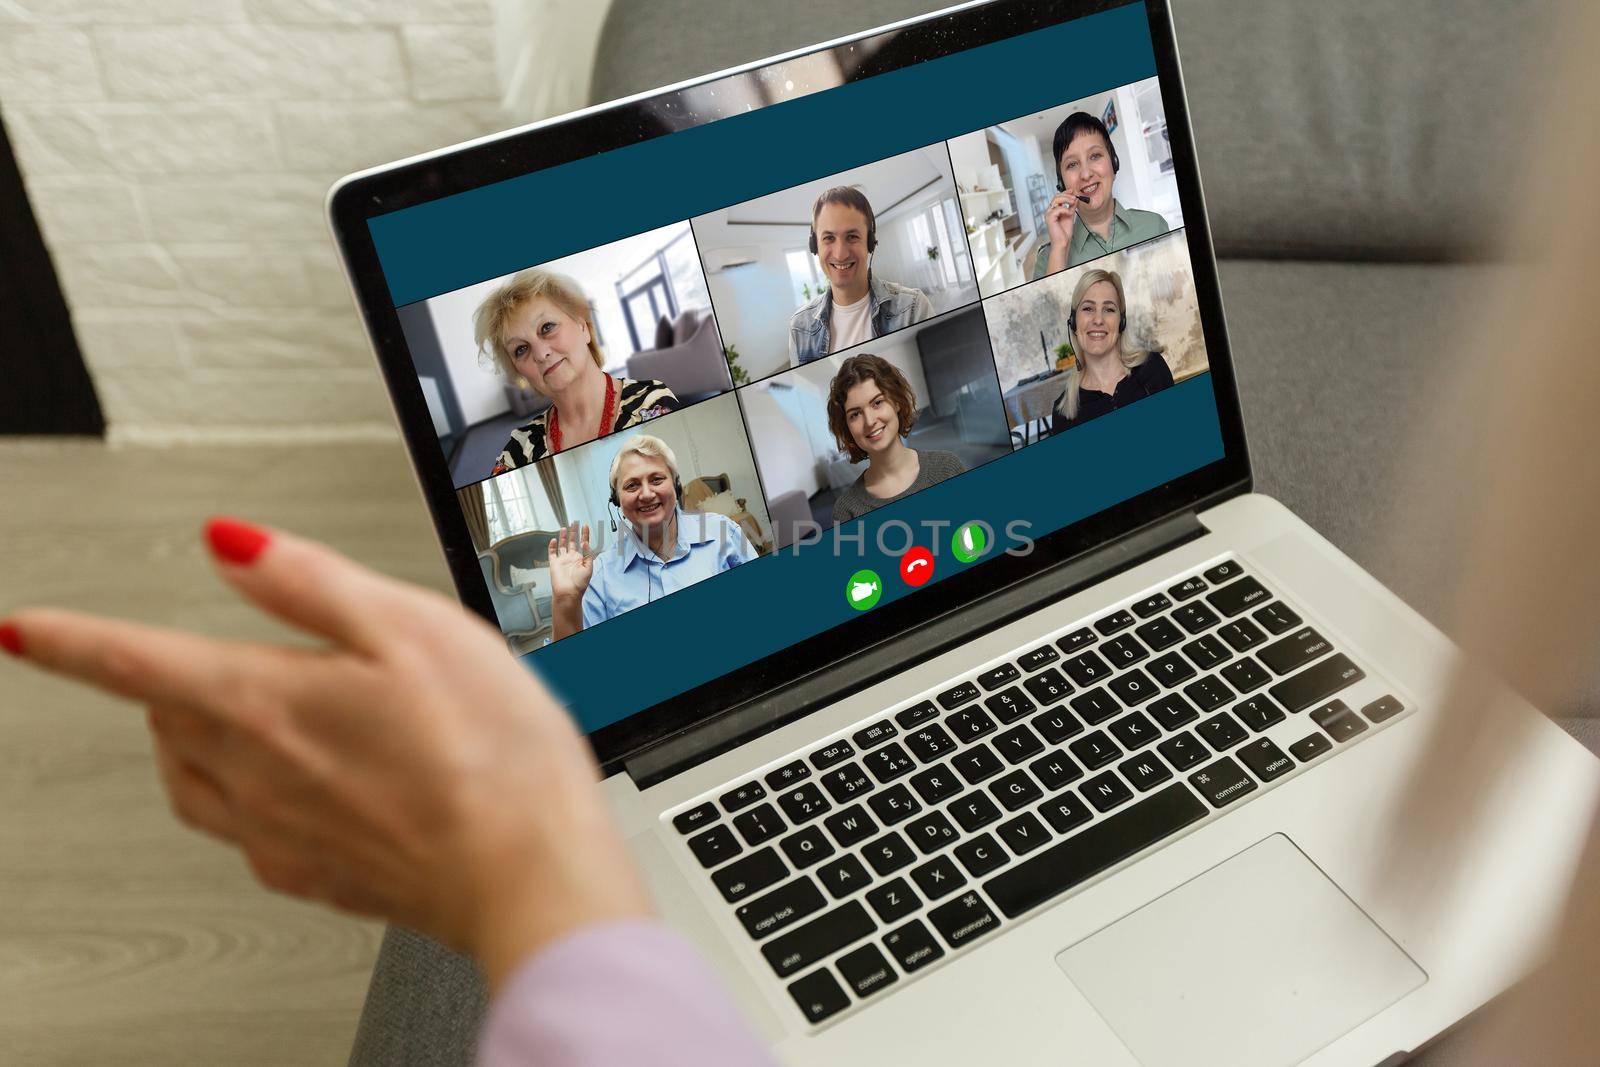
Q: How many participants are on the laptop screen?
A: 6